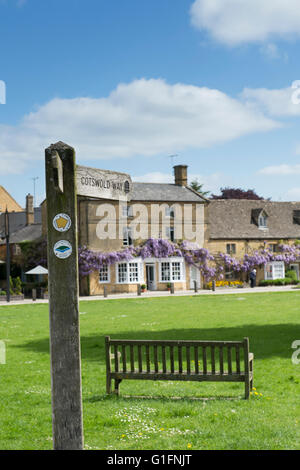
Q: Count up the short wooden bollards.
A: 6